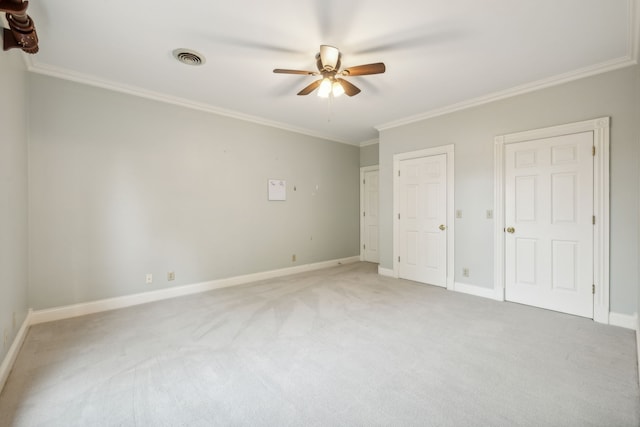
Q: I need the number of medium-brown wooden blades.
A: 4